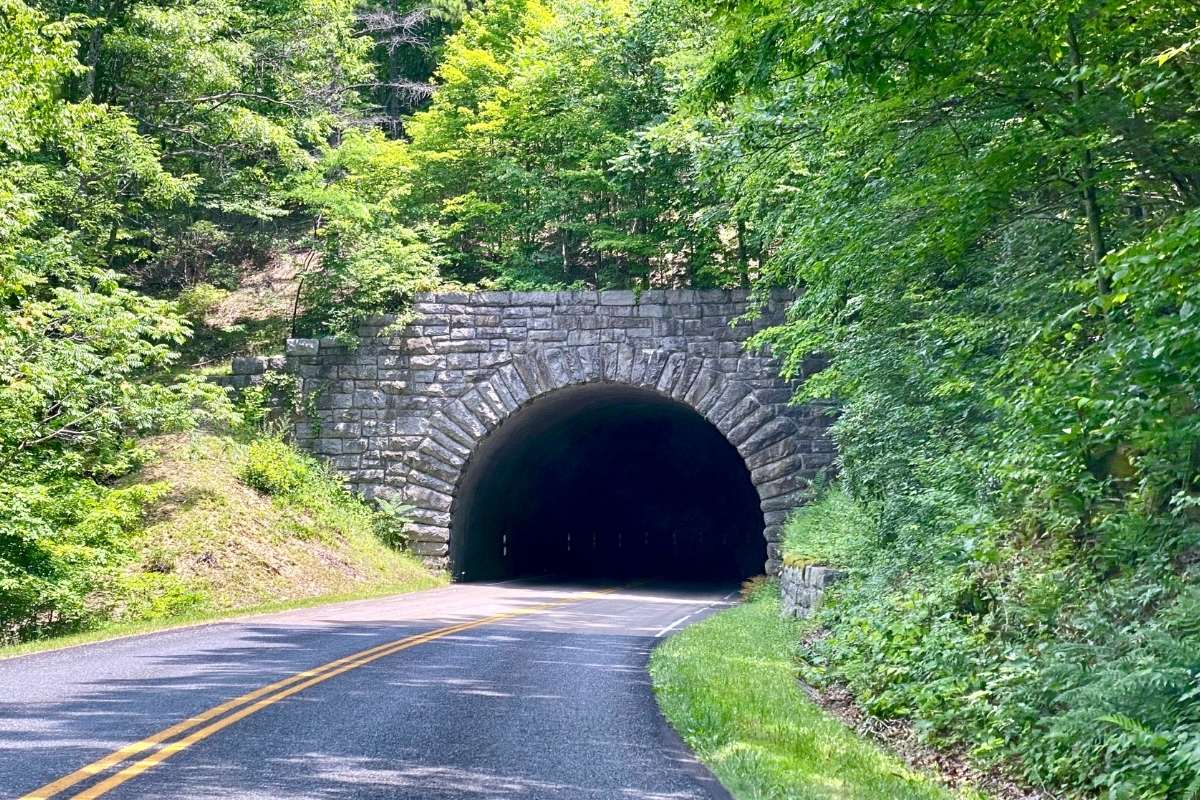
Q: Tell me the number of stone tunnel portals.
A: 1